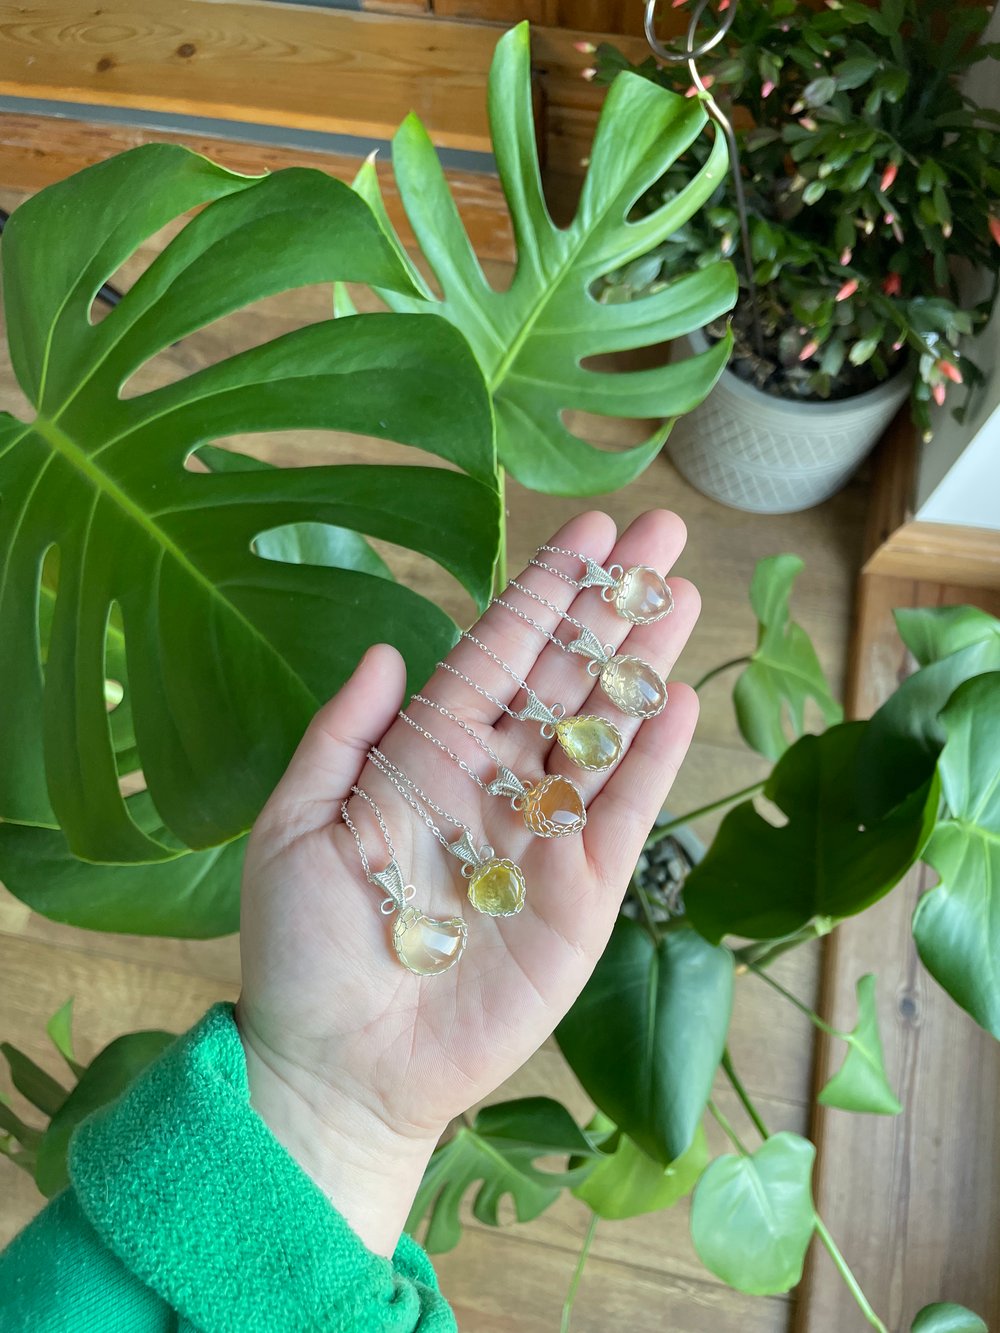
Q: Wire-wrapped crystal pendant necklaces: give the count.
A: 6